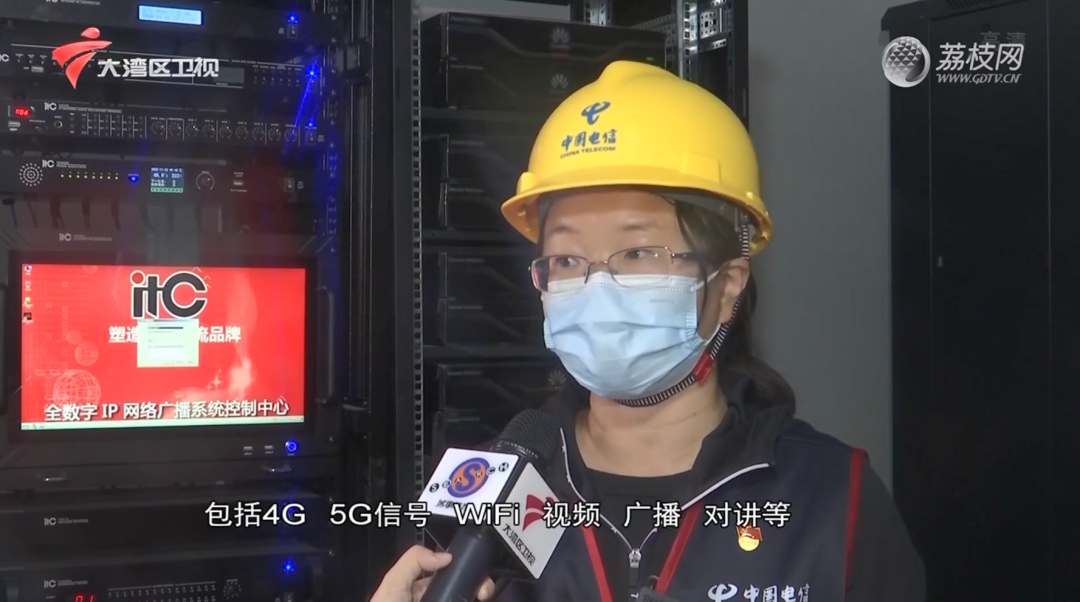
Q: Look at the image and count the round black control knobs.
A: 11